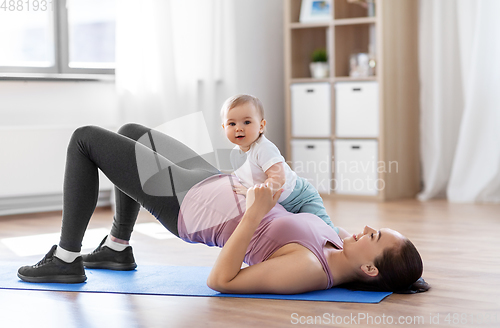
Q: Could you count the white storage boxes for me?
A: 4